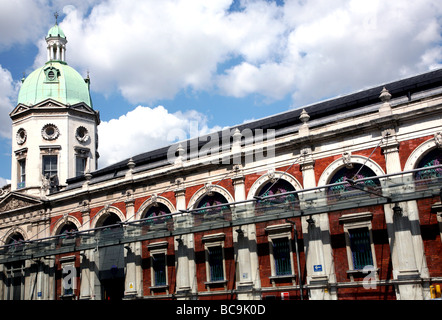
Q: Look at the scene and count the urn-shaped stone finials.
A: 6